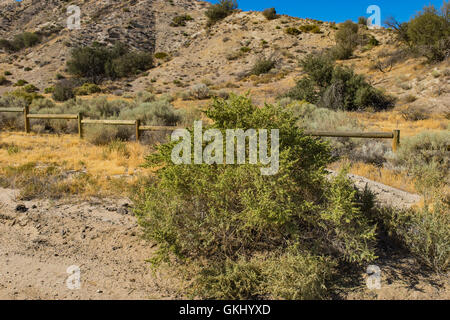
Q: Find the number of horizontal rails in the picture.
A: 5